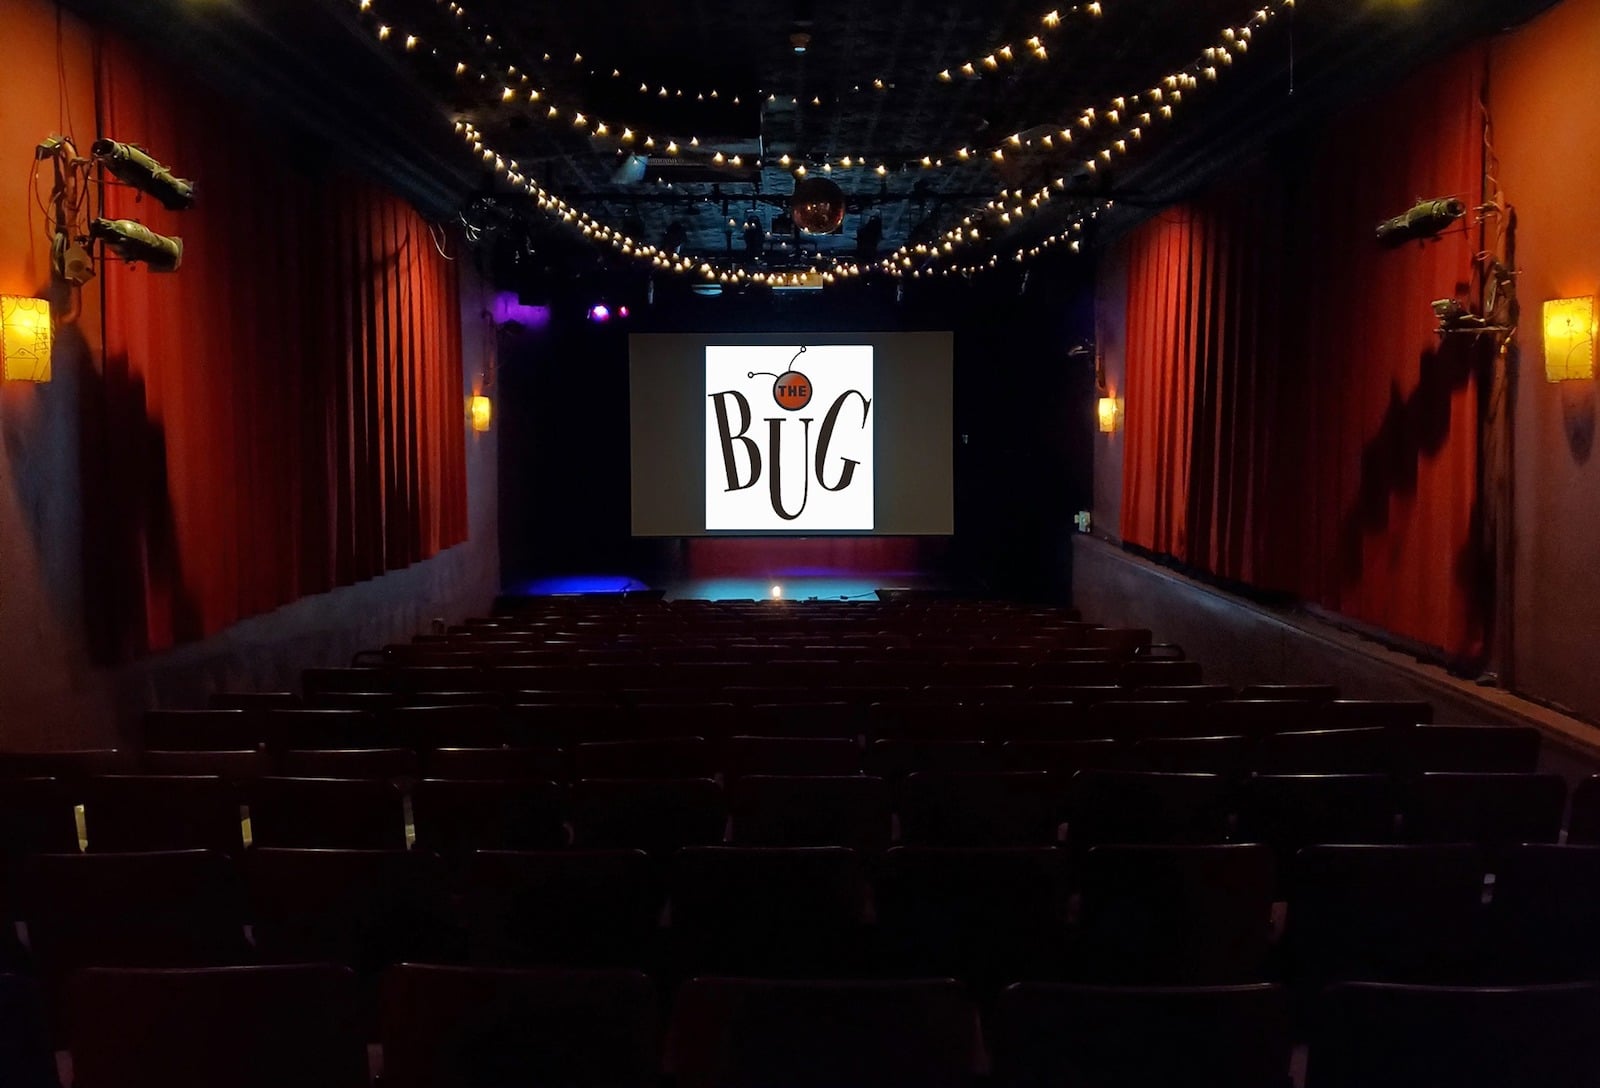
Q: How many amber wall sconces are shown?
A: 4